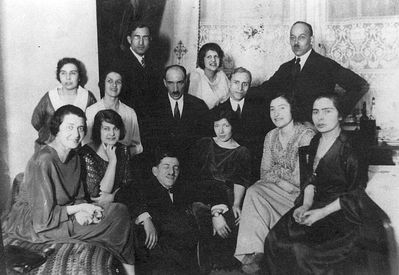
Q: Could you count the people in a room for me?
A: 13